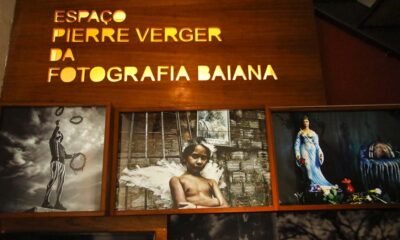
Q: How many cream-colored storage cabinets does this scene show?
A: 0